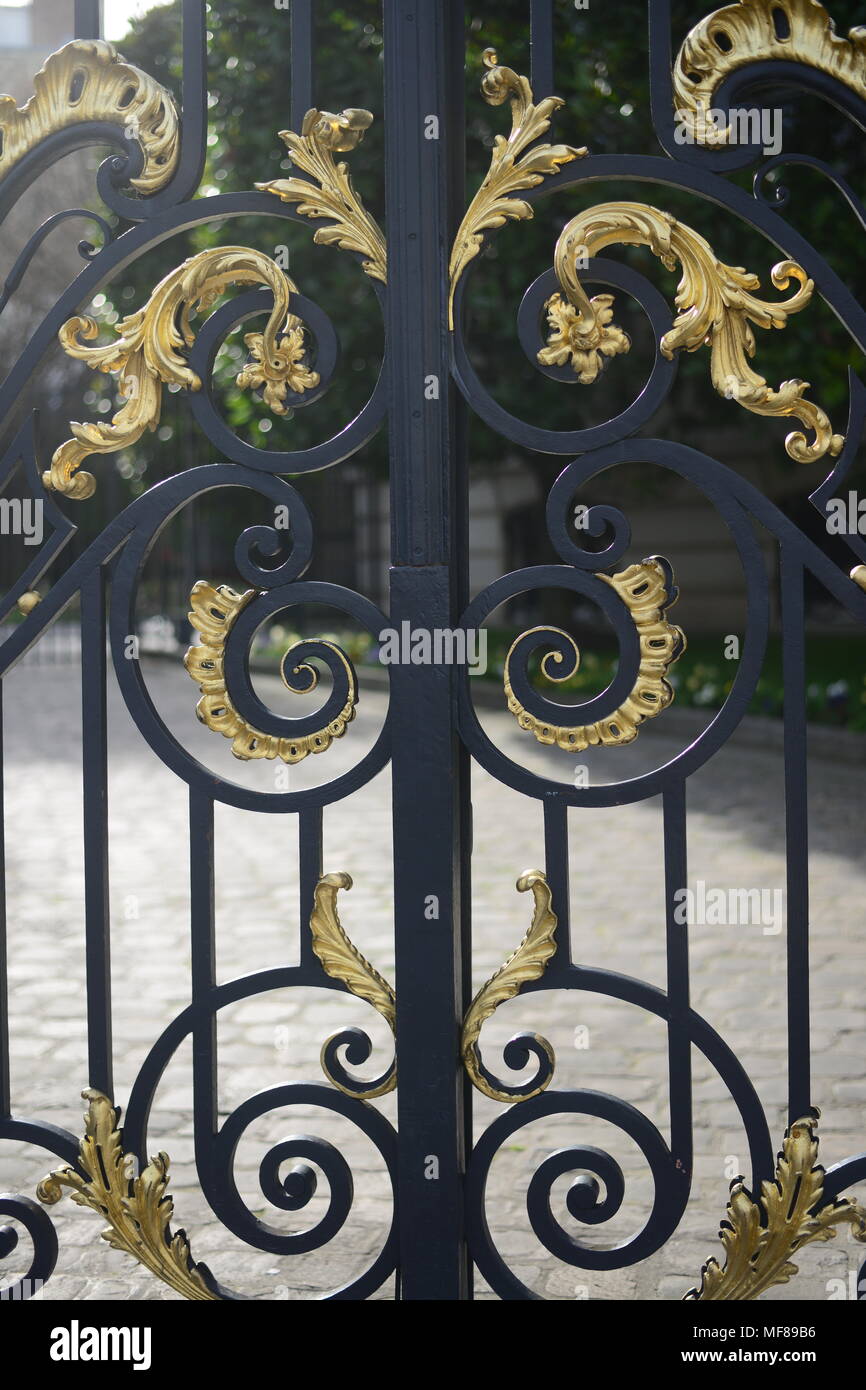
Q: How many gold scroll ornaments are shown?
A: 12